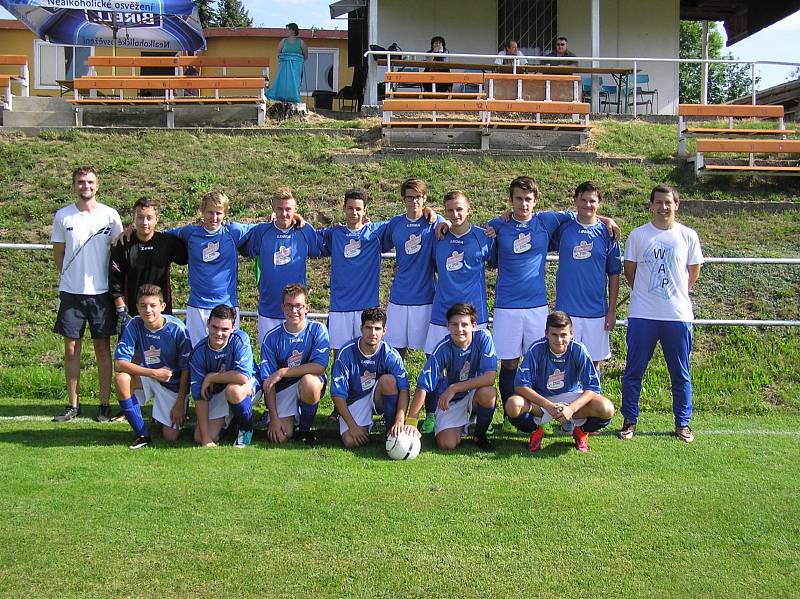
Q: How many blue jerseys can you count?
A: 13